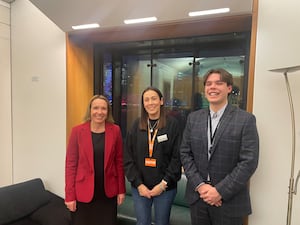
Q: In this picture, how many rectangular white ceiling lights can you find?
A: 3